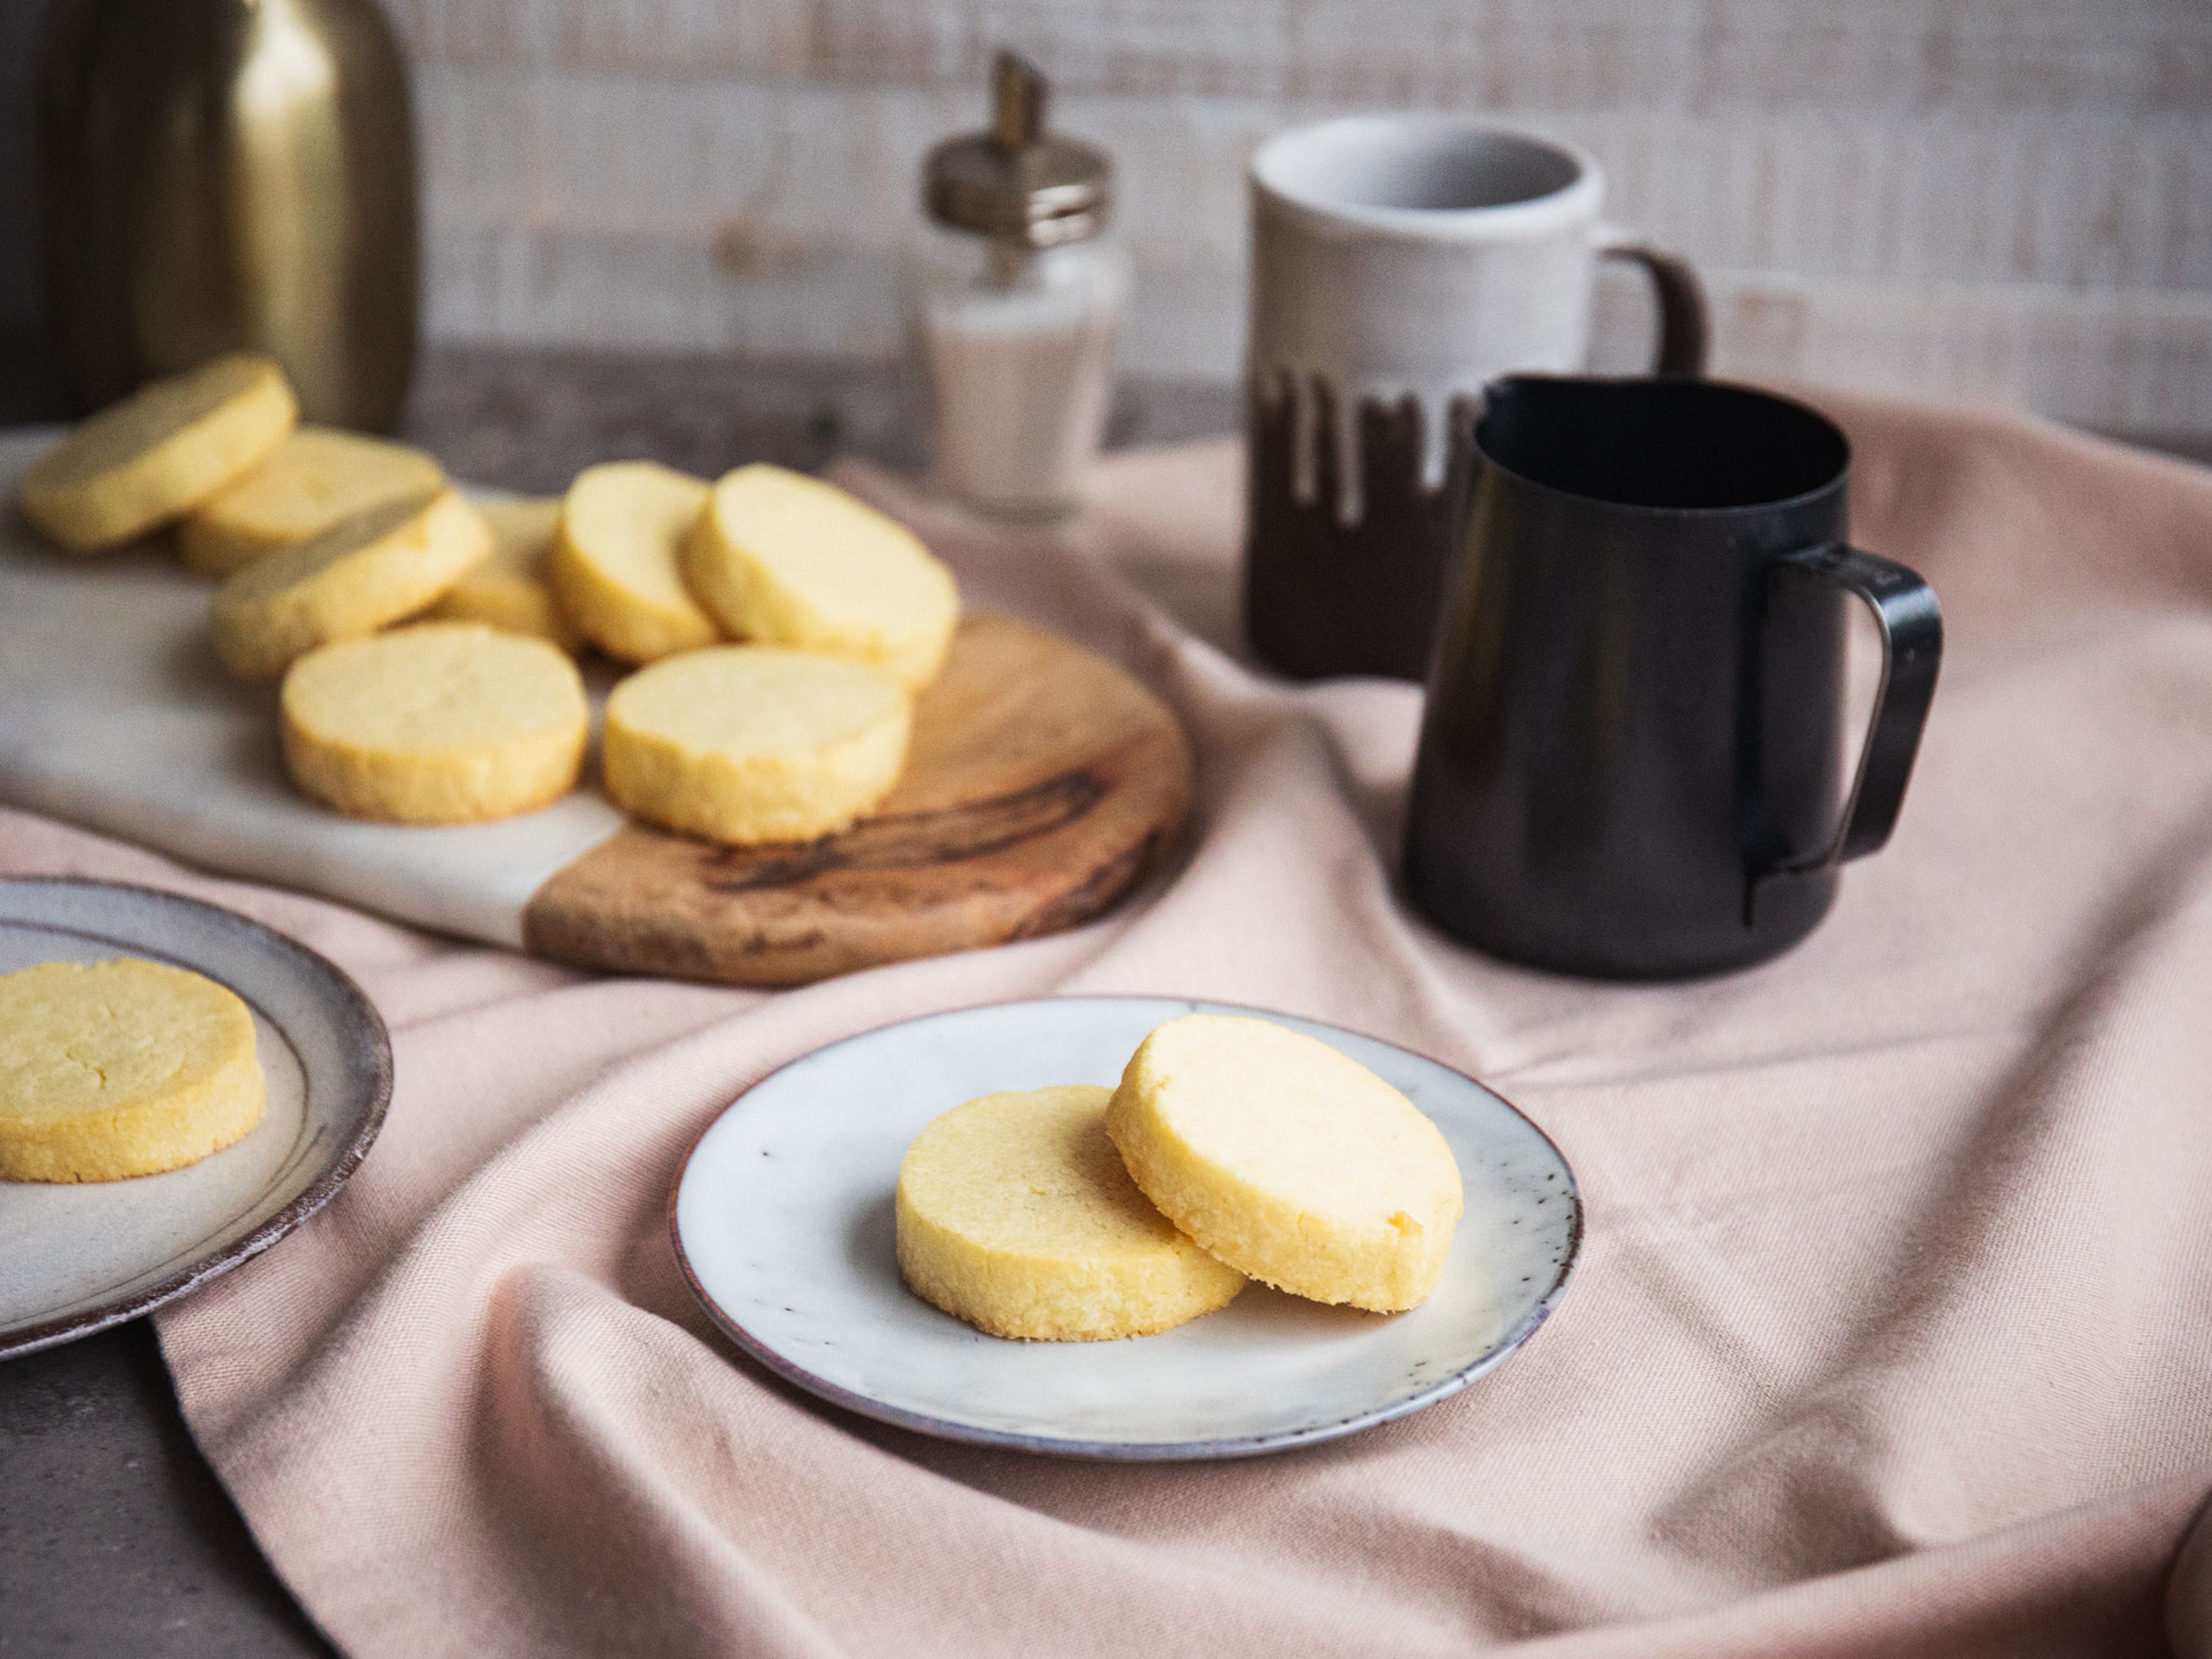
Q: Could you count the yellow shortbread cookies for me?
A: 11